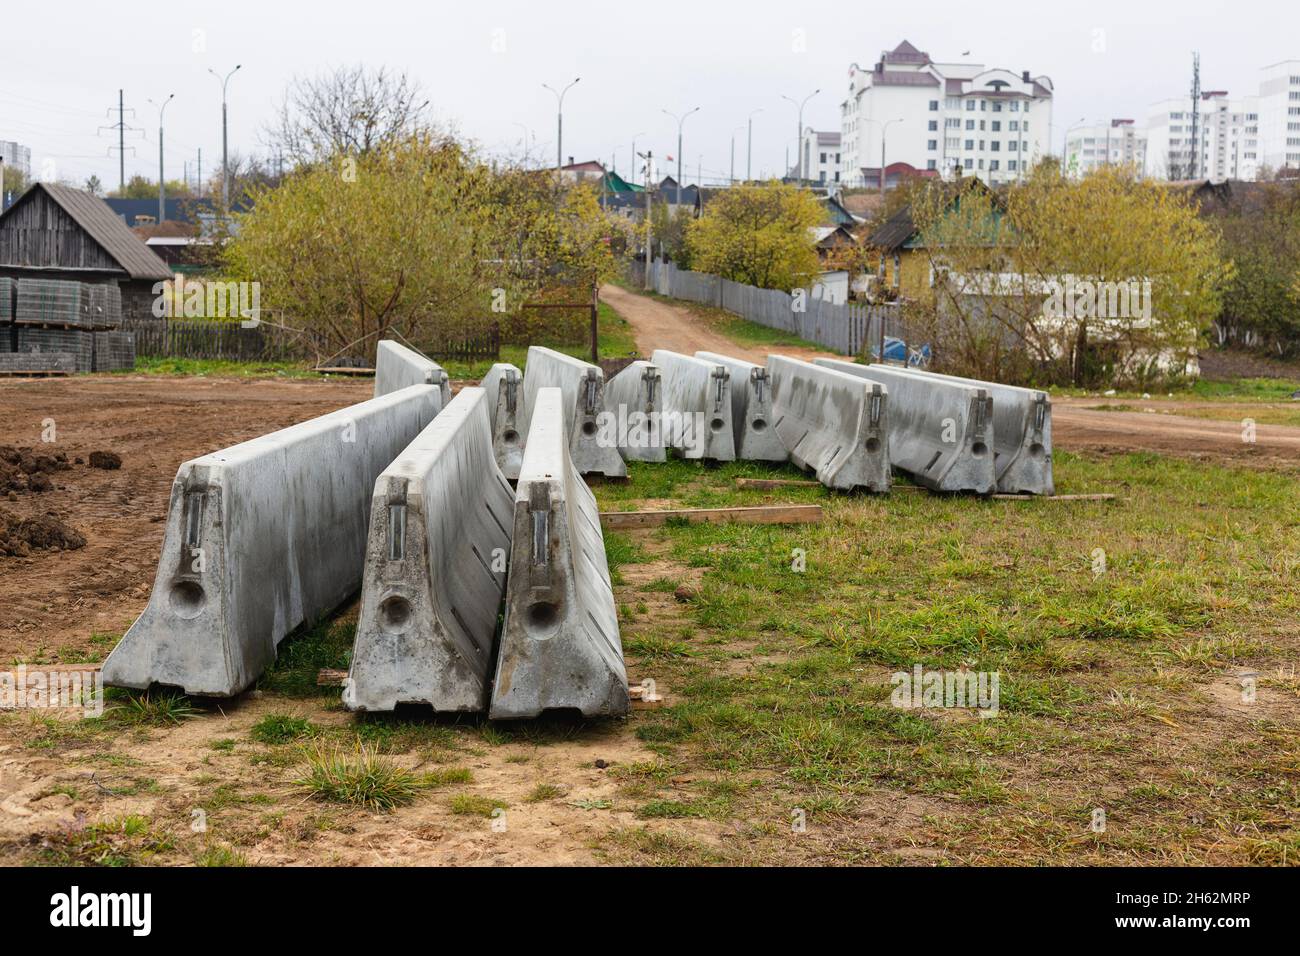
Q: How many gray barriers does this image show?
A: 12